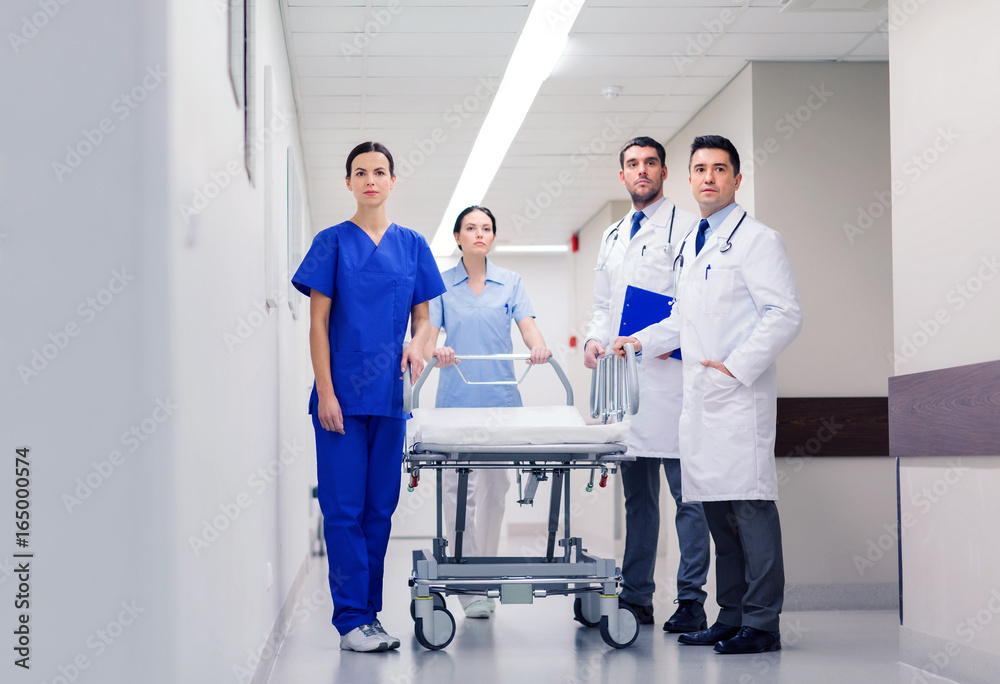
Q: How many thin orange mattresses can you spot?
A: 0